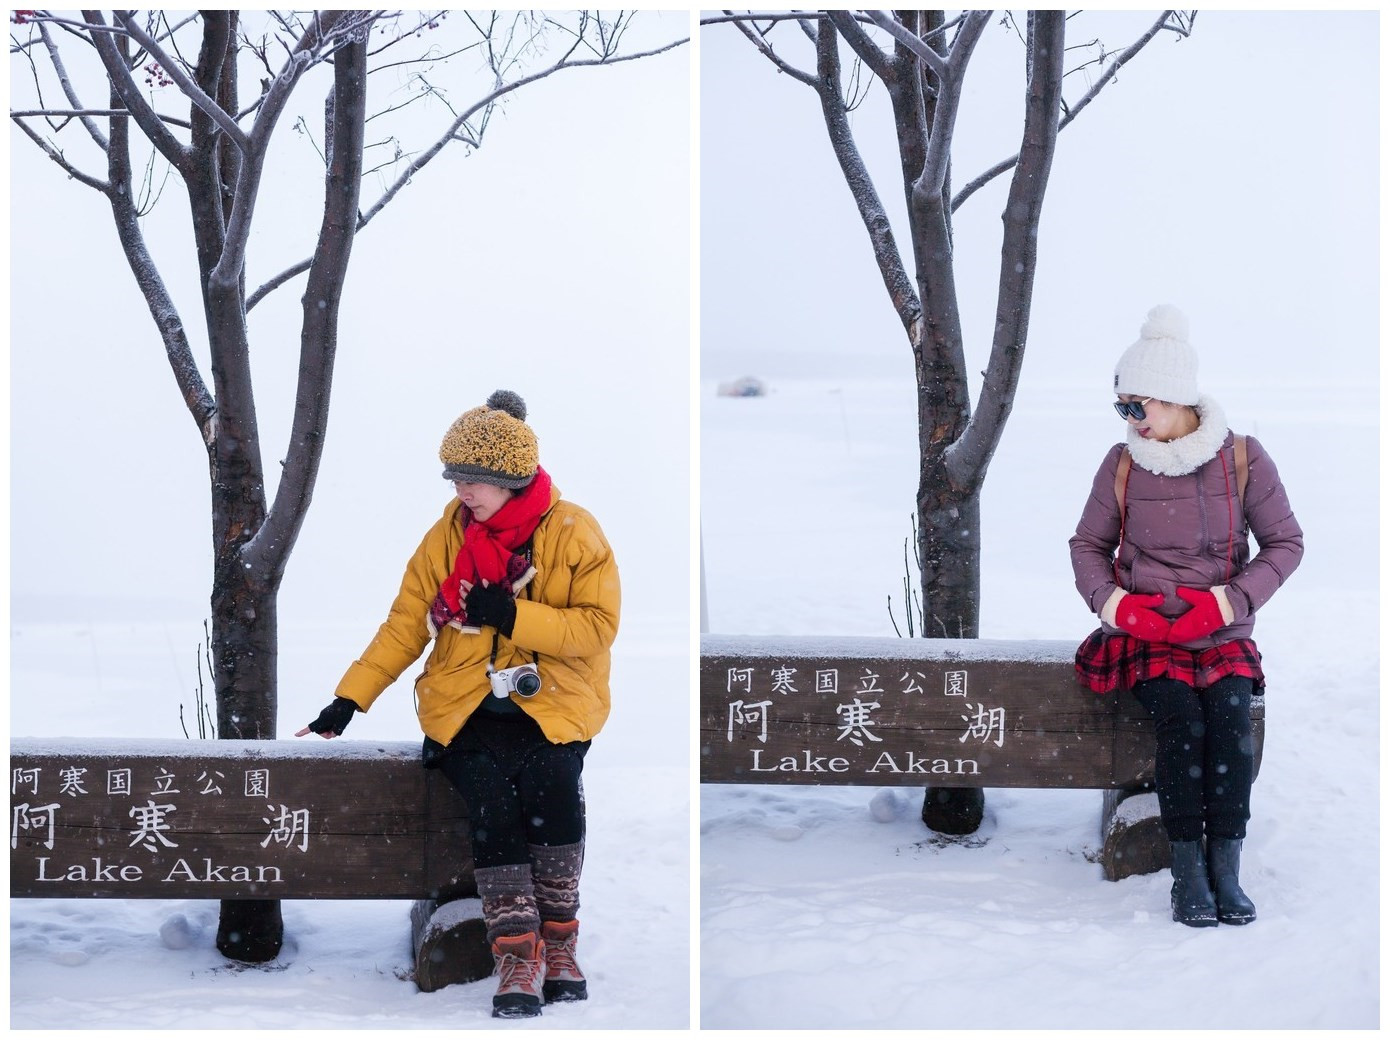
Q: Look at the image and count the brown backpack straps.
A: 2